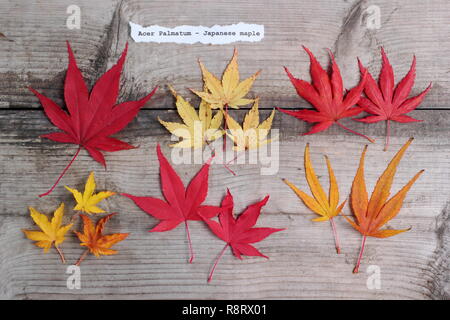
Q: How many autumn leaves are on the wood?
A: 13